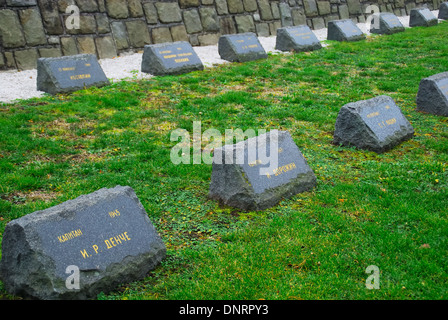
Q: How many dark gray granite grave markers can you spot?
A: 12